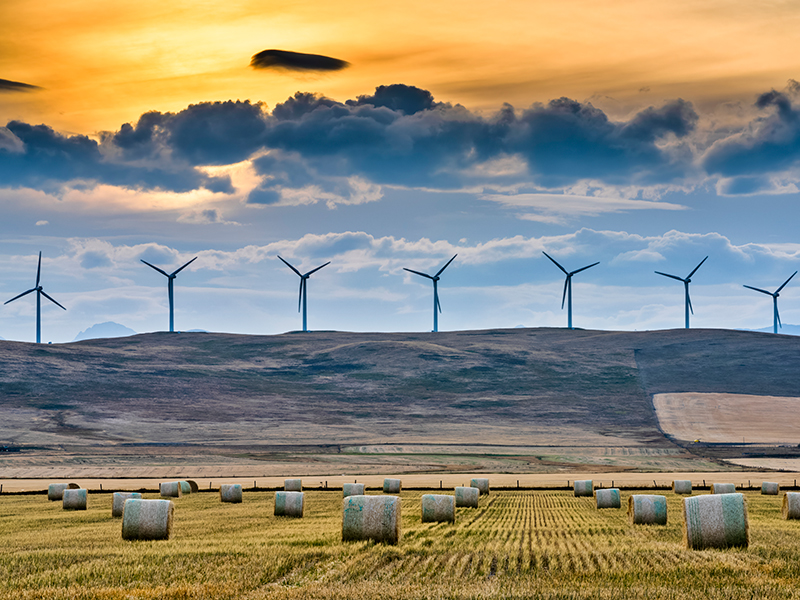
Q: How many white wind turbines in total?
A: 7